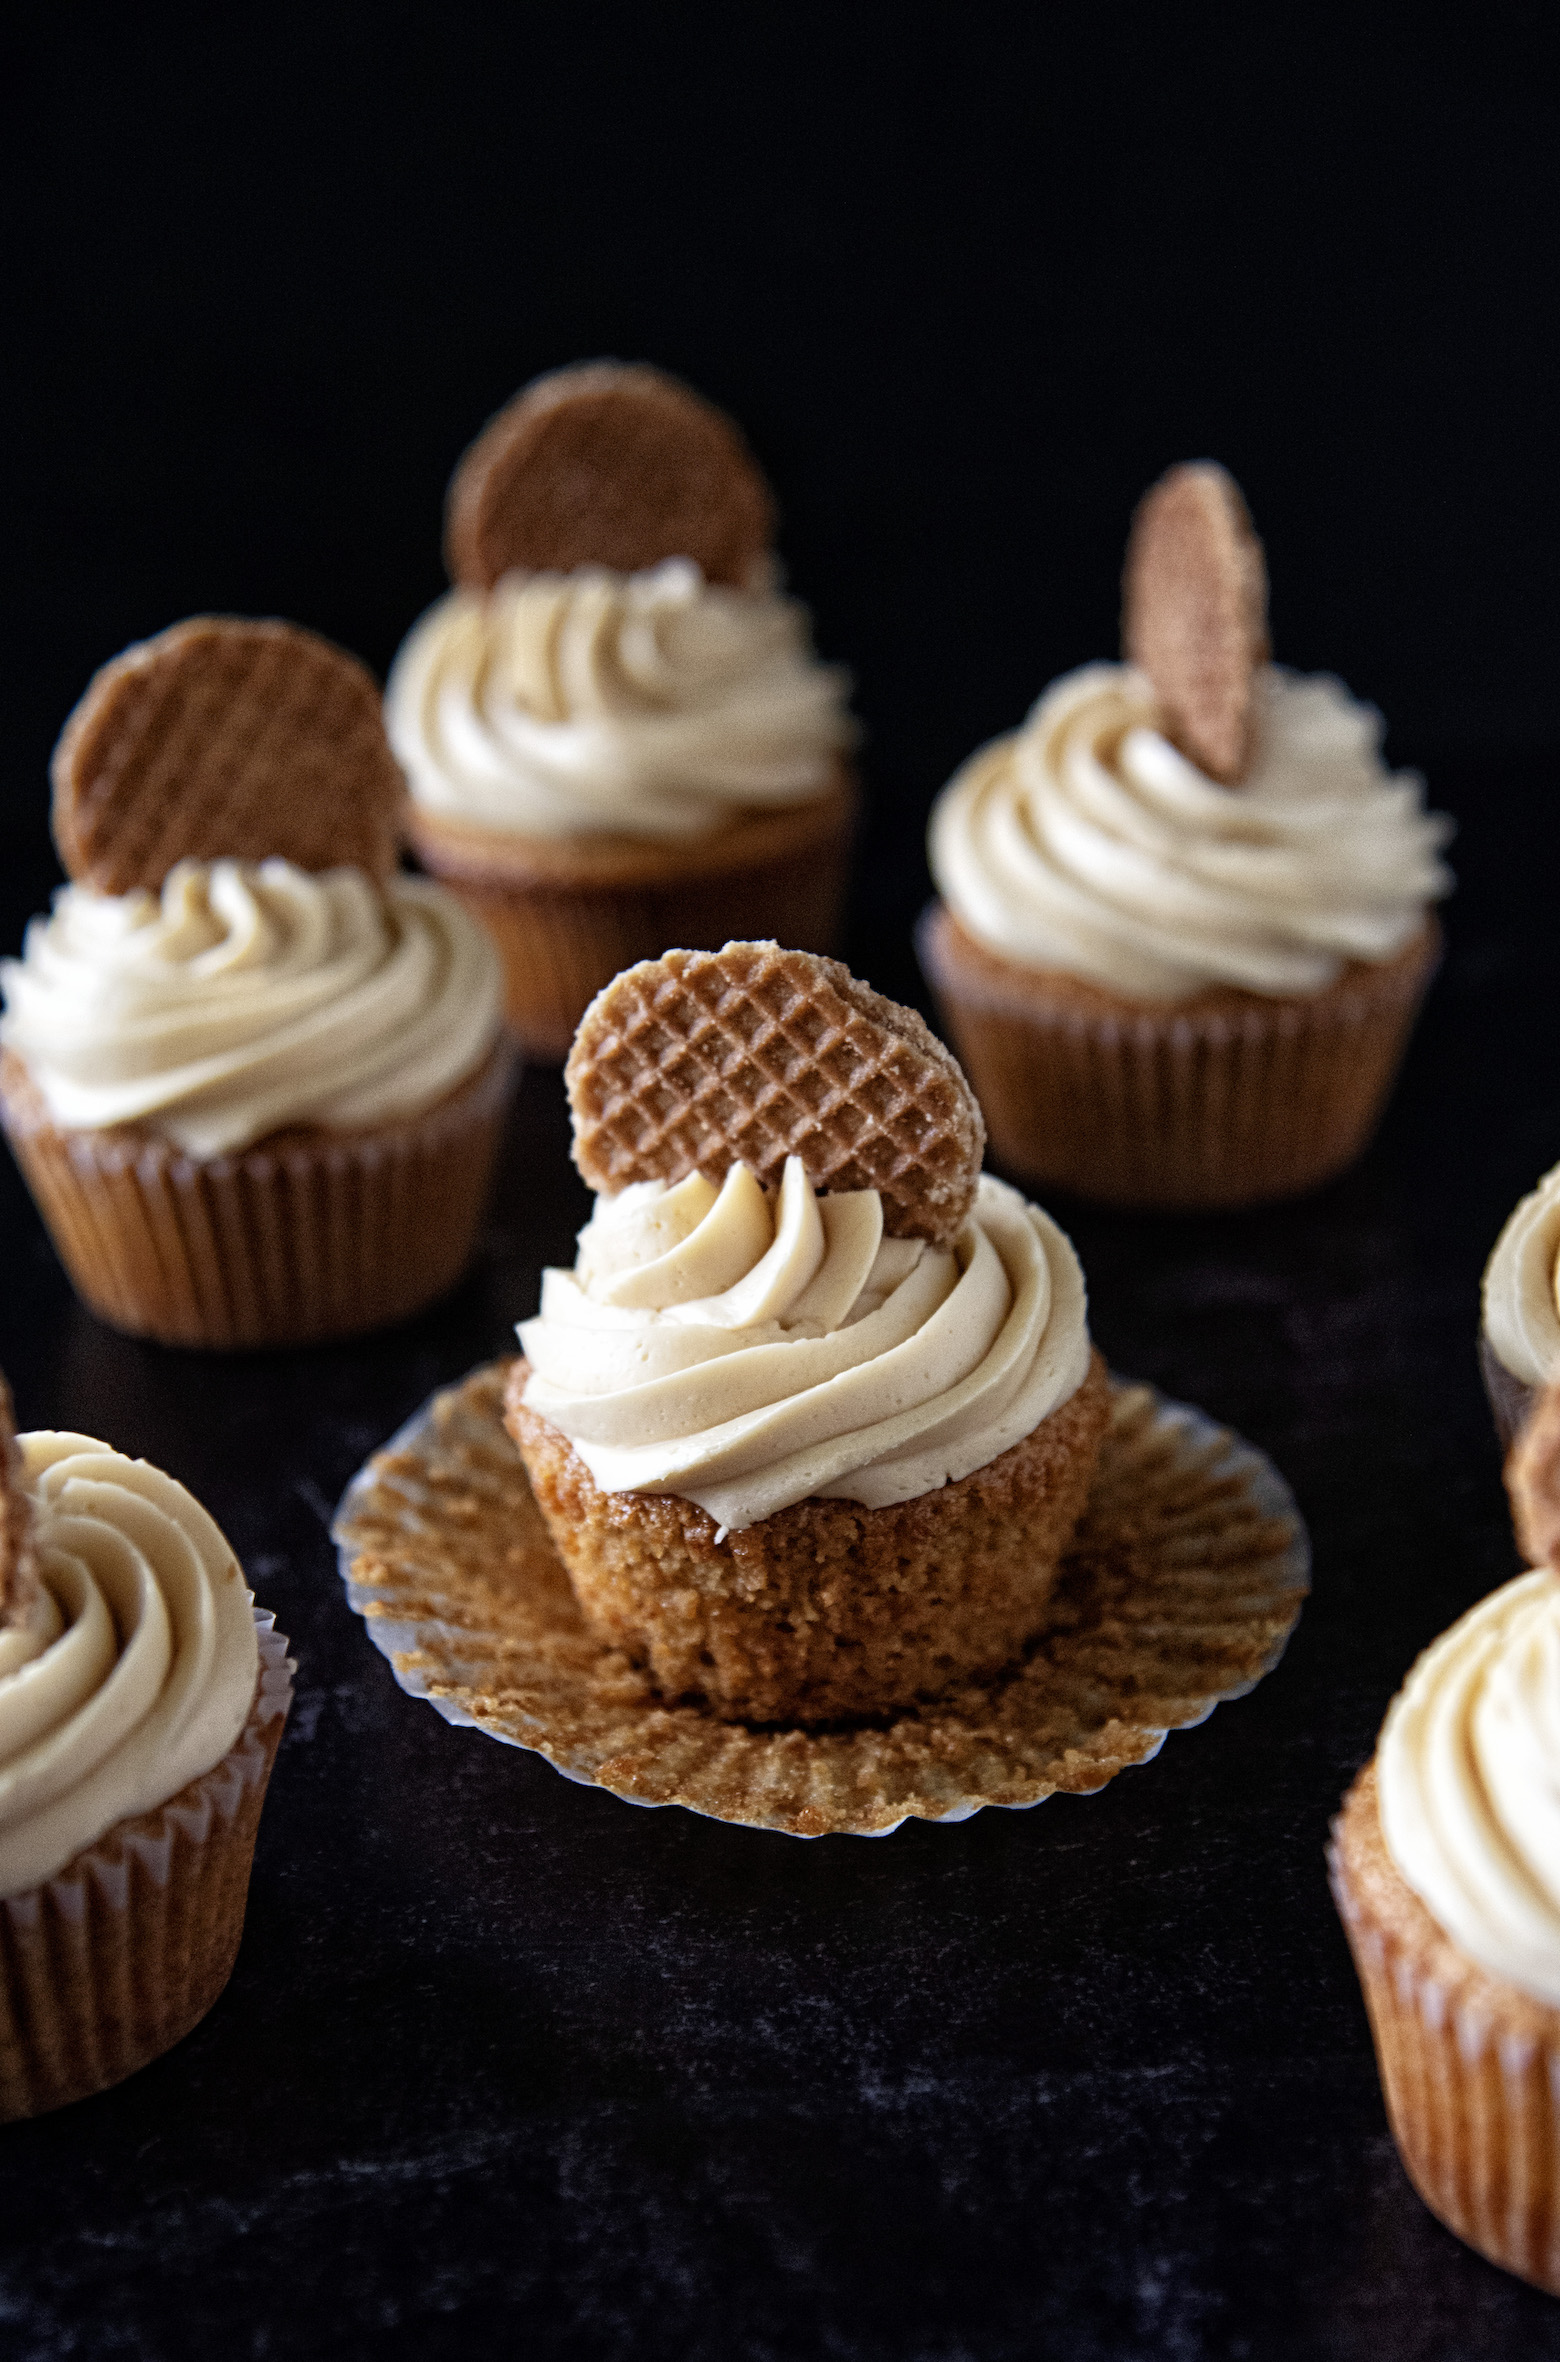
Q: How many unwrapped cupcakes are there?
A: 1